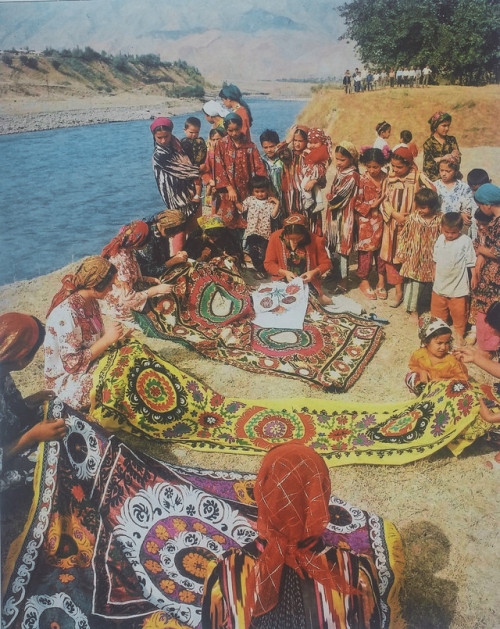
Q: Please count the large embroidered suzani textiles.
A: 3